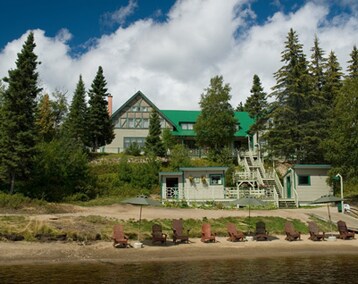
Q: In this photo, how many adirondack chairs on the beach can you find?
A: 9